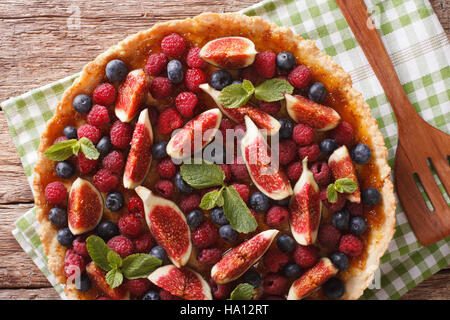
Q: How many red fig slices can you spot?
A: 15